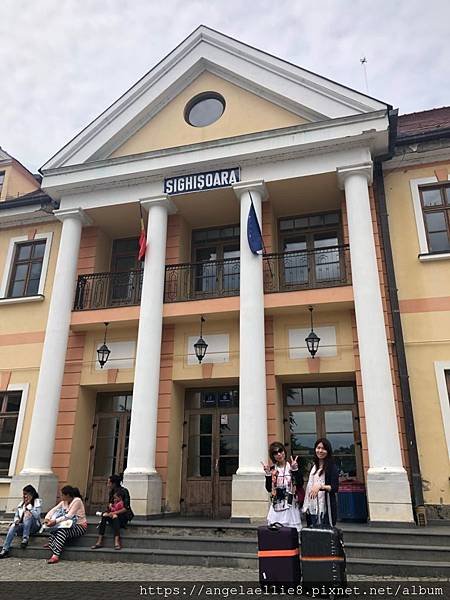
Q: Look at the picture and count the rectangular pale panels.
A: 3